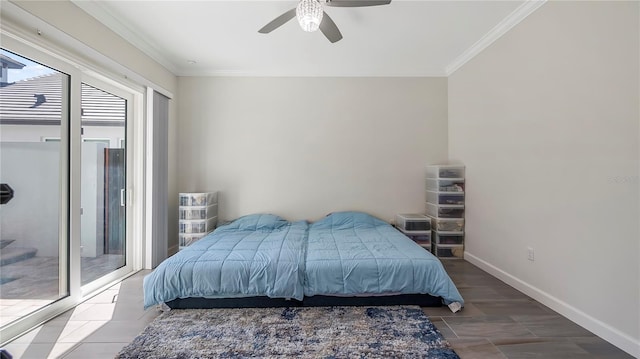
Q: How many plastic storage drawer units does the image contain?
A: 3